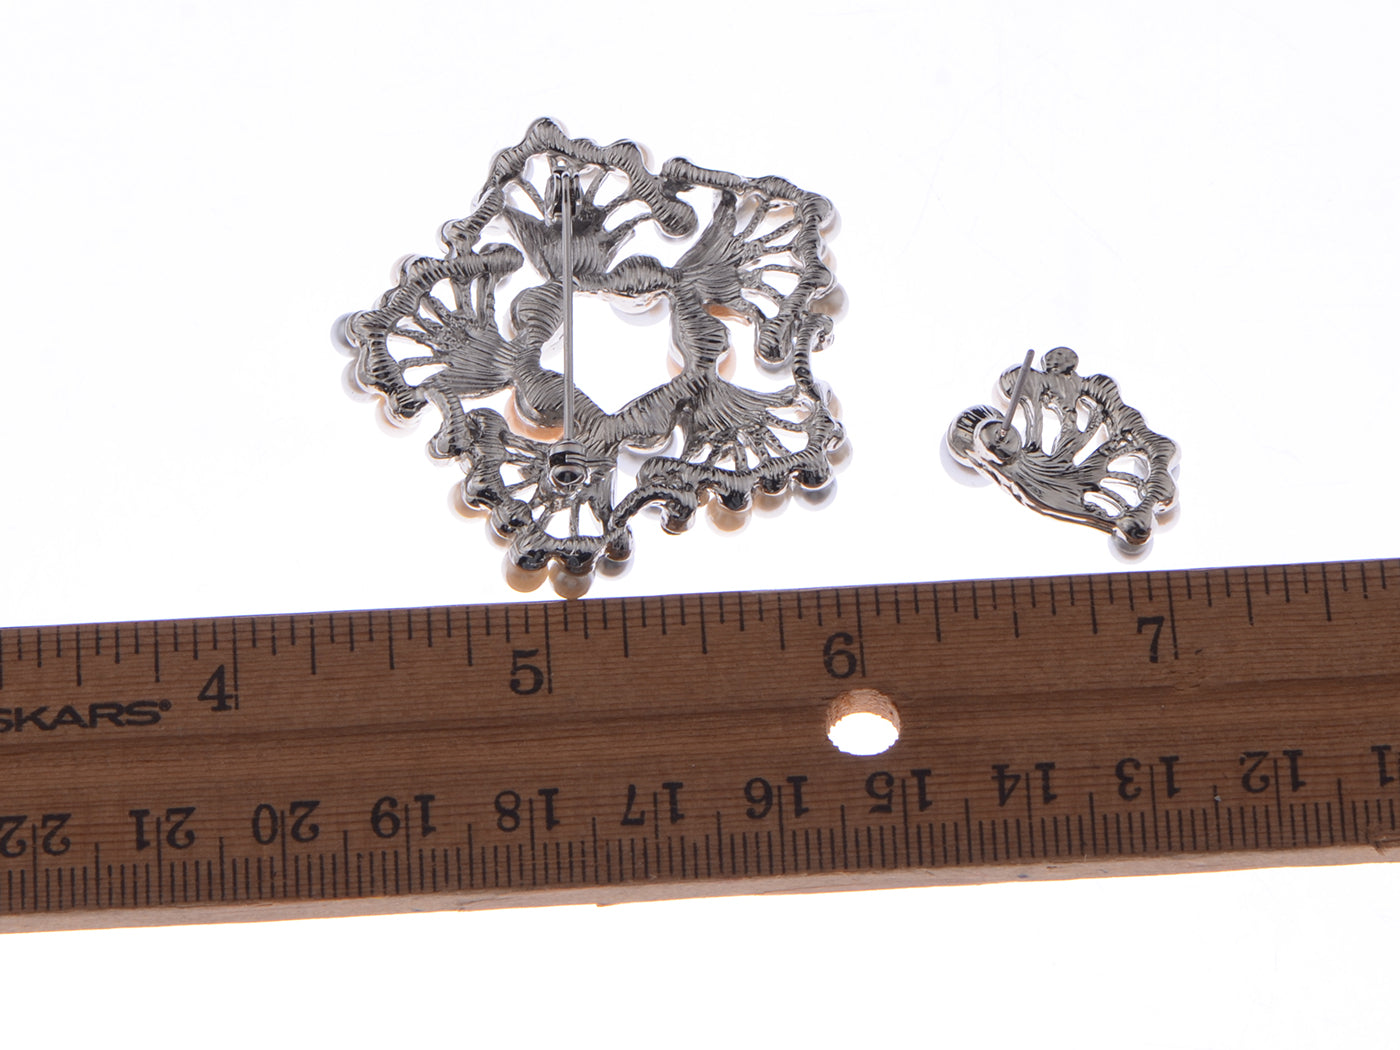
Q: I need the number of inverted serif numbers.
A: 12